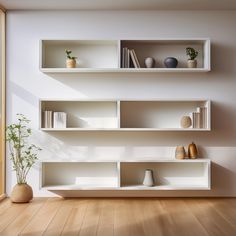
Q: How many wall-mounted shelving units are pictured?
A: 3